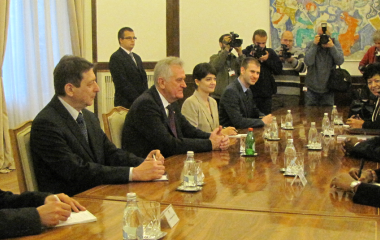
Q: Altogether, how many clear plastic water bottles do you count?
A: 8